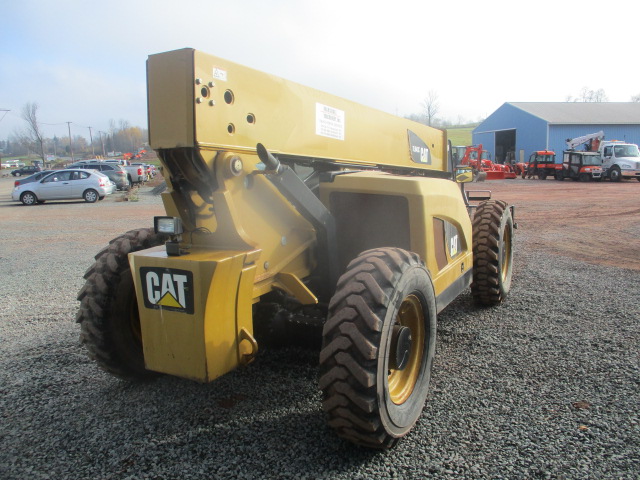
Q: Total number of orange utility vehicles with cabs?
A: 2